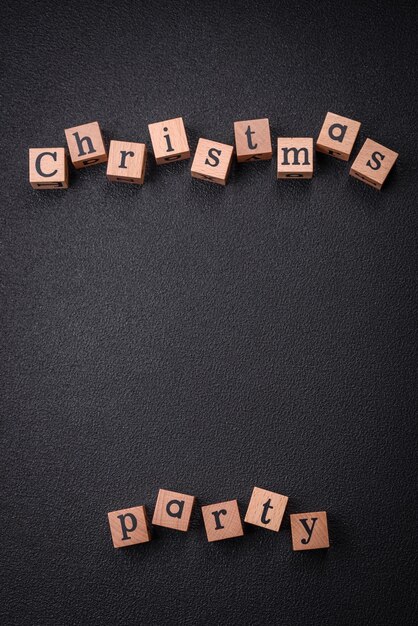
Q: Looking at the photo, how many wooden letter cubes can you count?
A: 14